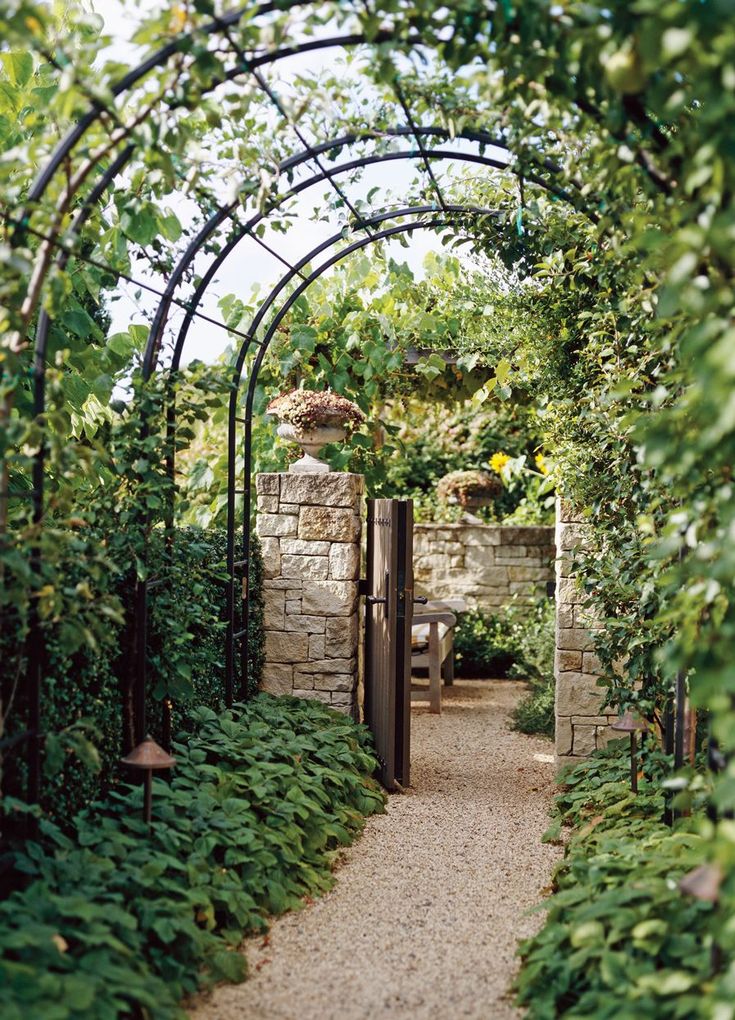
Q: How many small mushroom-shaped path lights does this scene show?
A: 3